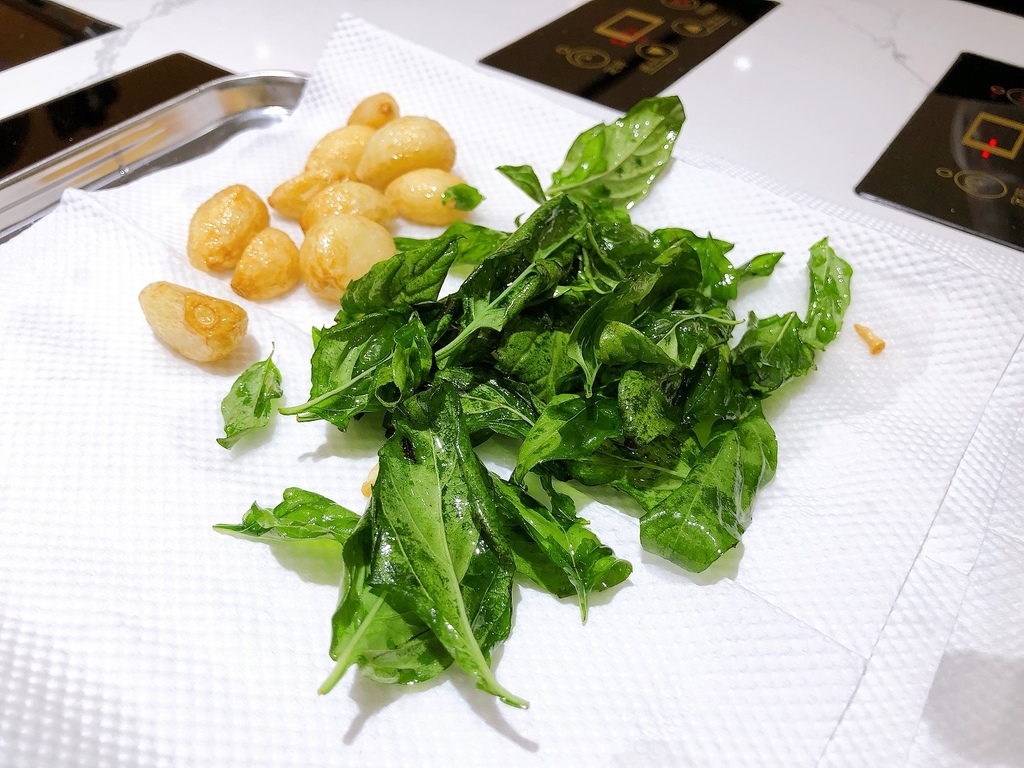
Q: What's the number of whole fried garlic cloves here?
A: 10